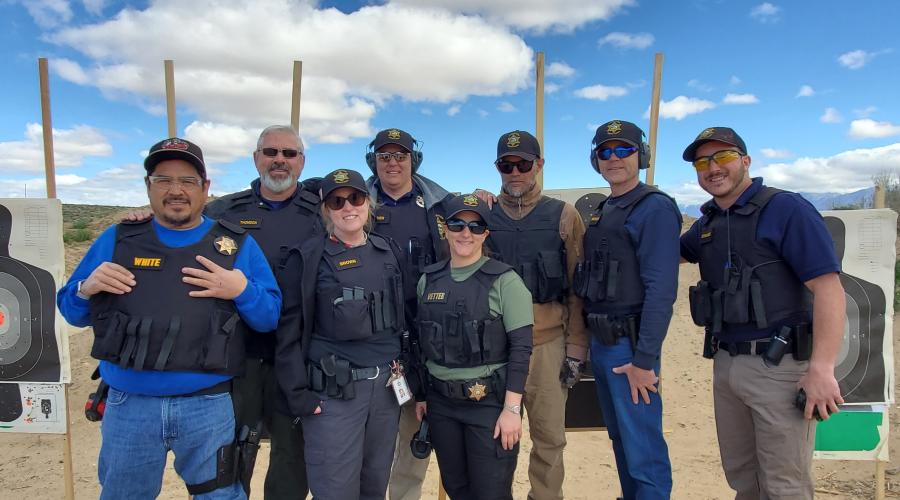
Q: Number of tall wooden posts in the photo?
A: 5